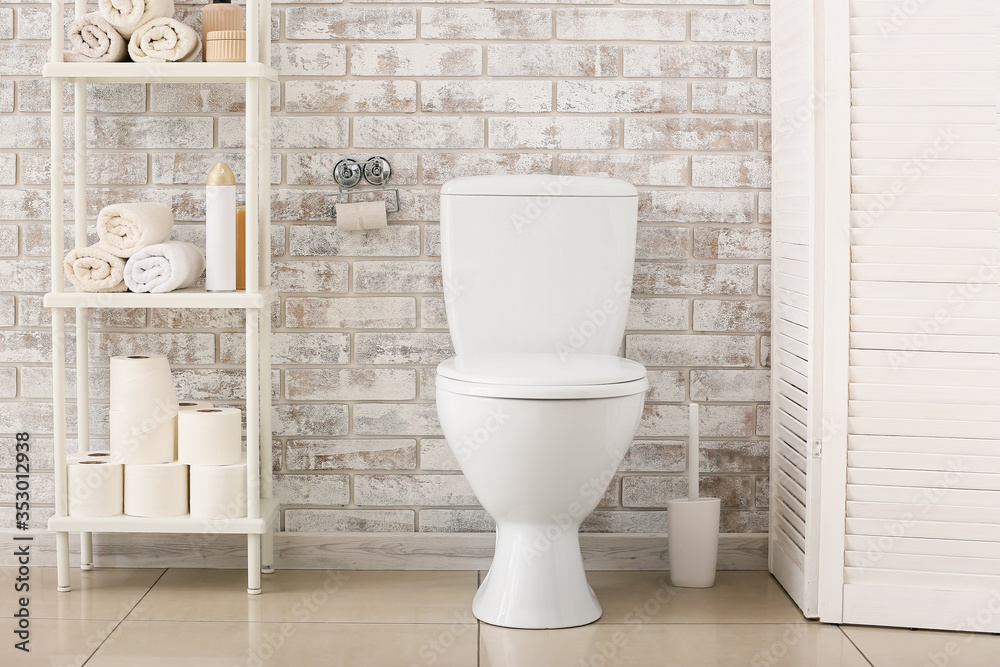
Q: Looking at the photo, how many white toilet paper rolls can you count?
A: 8